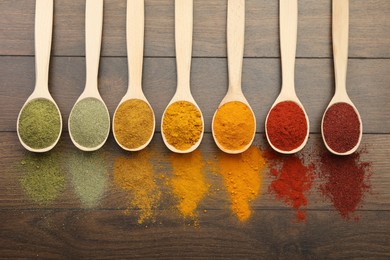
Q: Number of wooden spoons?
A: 7